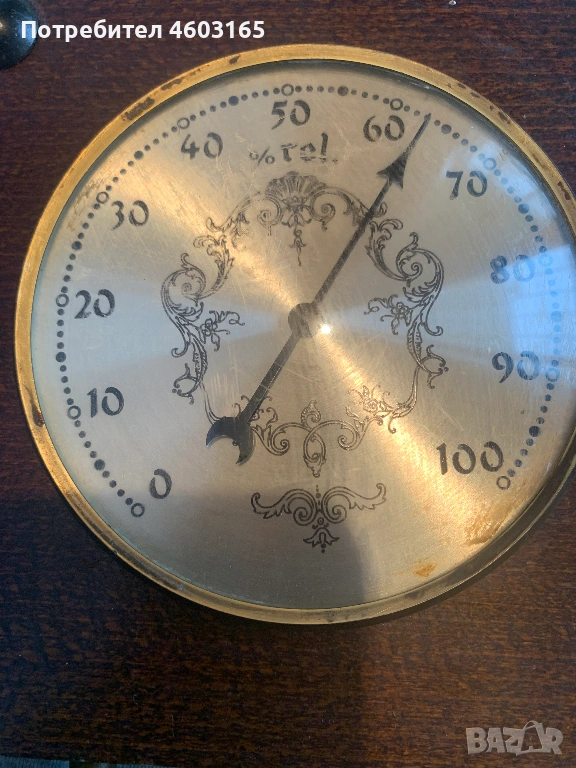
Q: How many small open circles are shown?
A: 11